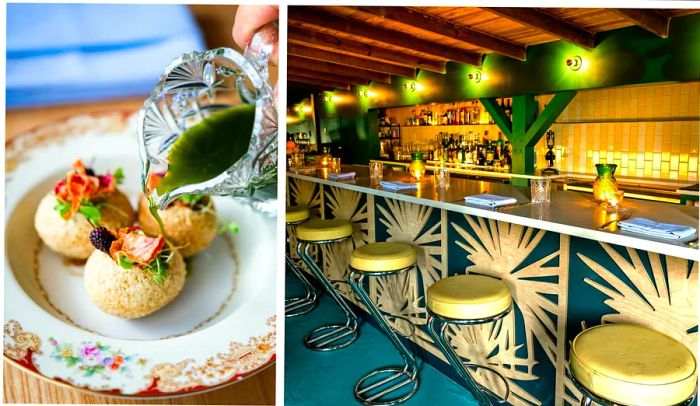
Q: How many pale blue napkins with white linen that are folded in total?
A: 4